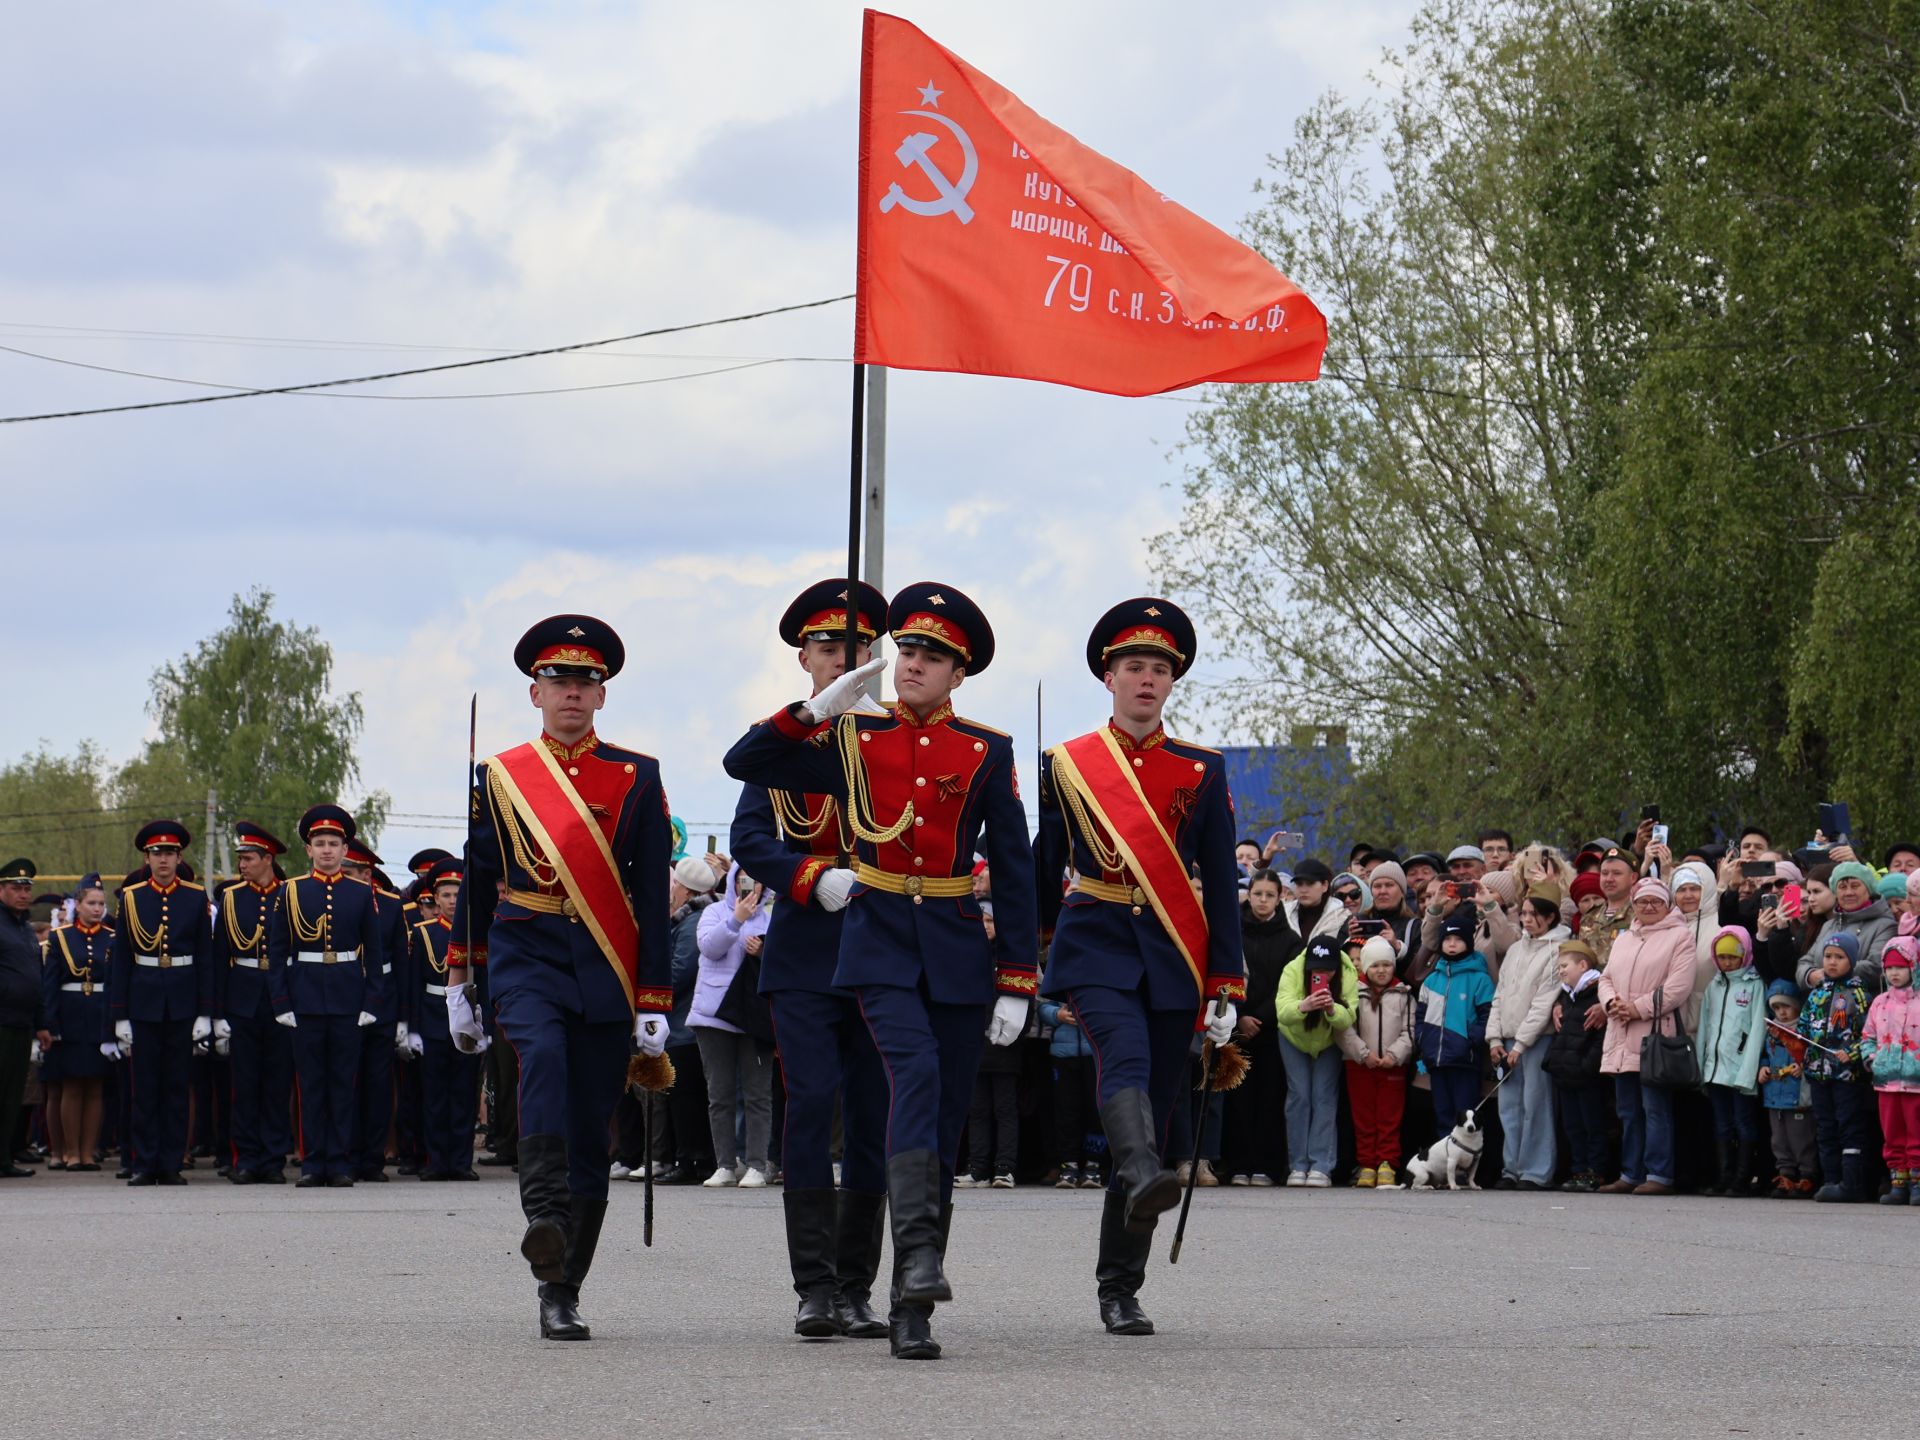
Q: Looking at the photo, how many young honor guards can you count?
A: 4